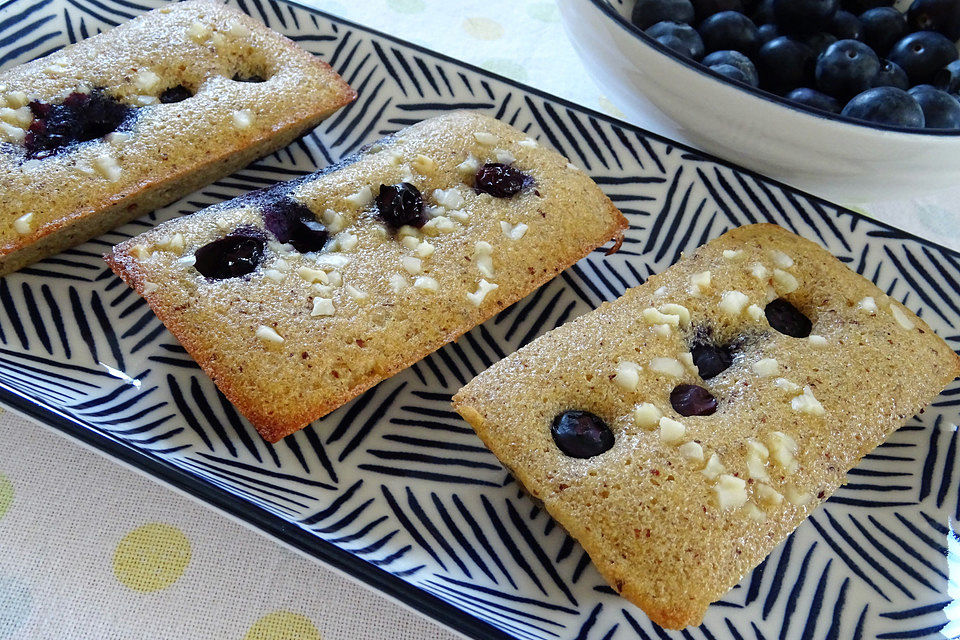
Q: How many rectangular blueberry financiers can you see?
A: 3